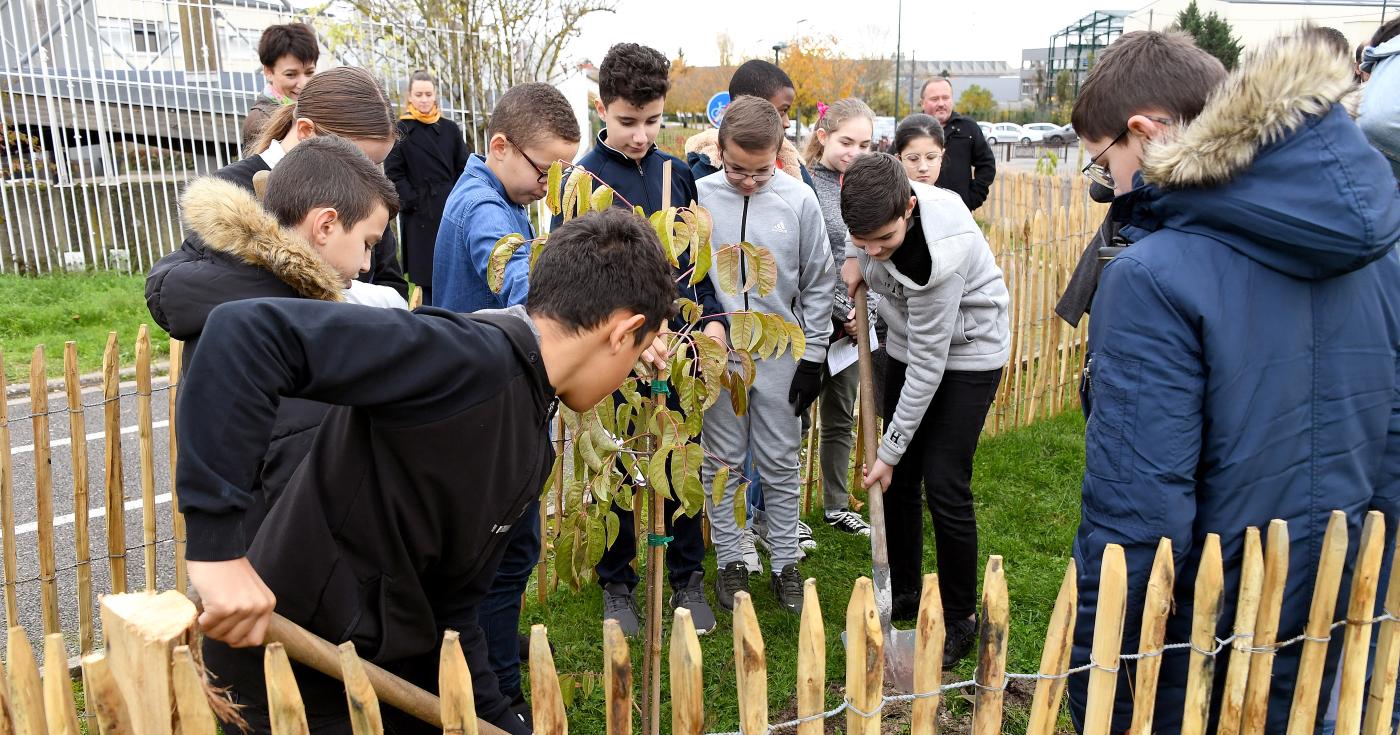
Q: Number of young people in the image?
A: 11